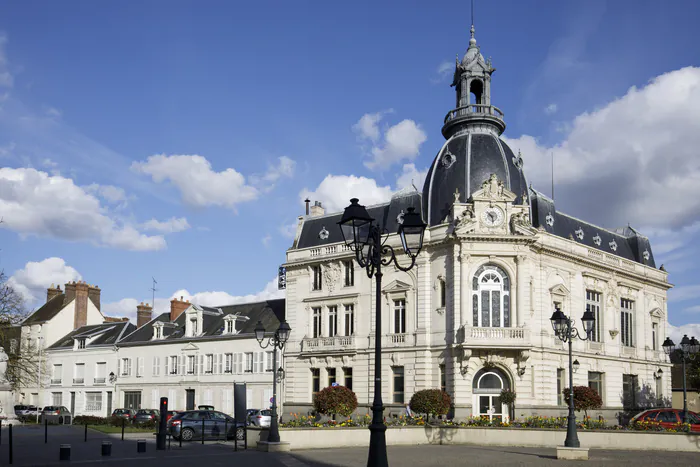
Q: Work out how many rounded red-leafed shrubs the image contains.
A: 3